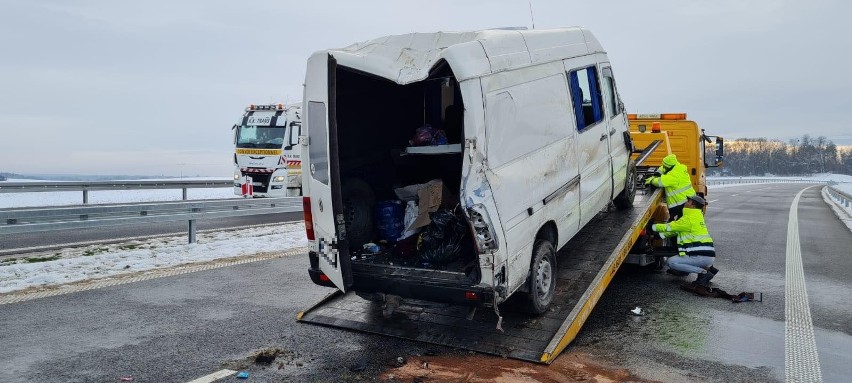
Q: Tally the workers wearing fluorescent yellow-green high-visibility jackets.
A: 2